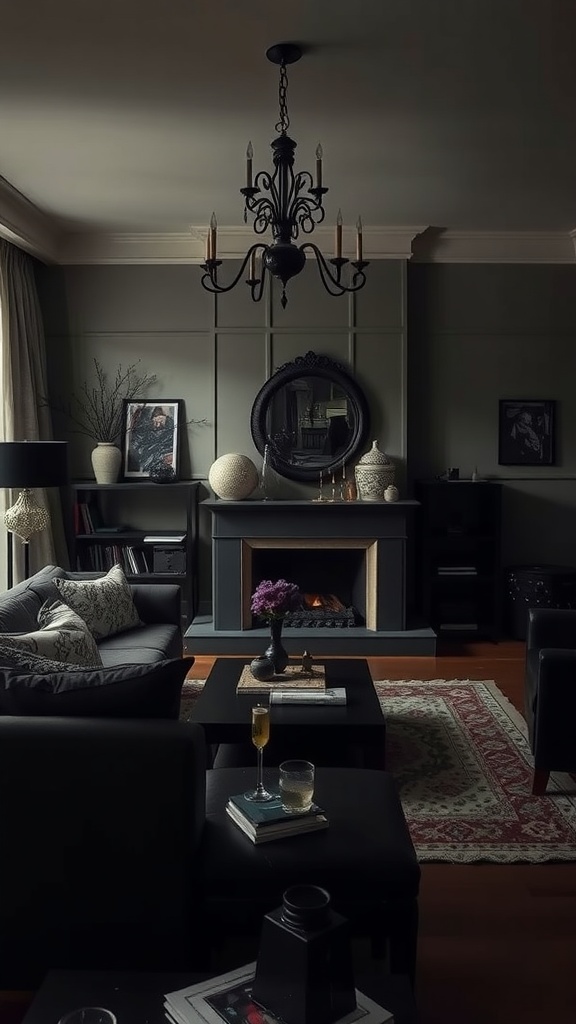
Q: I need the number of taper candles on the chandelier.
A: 7